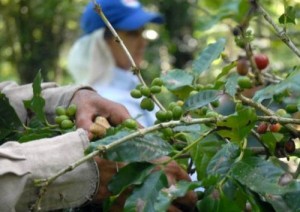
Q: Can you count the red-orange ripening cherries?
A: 4